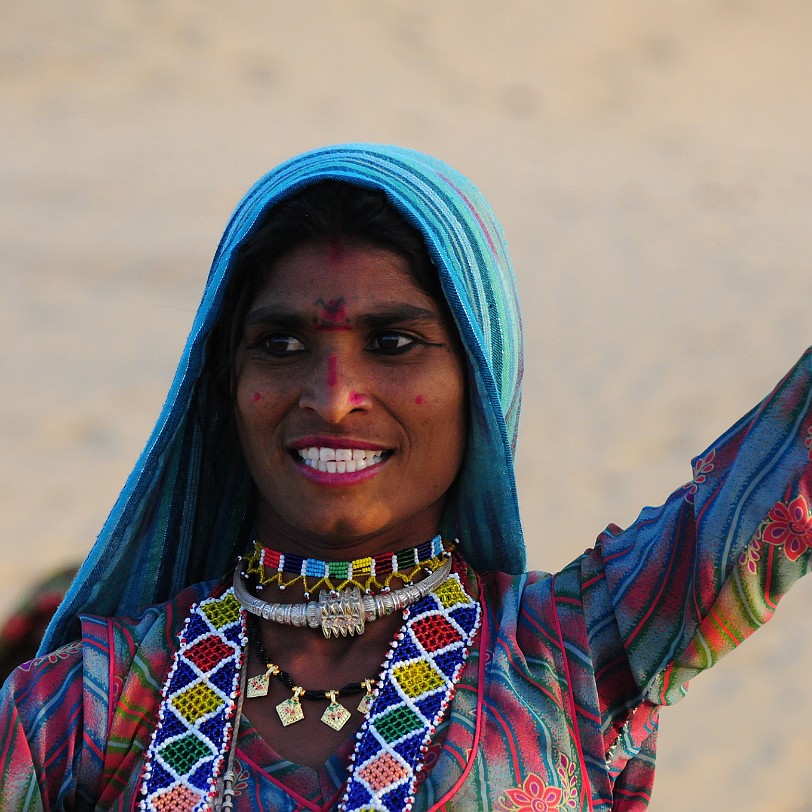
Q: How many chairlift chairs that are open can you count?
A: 0